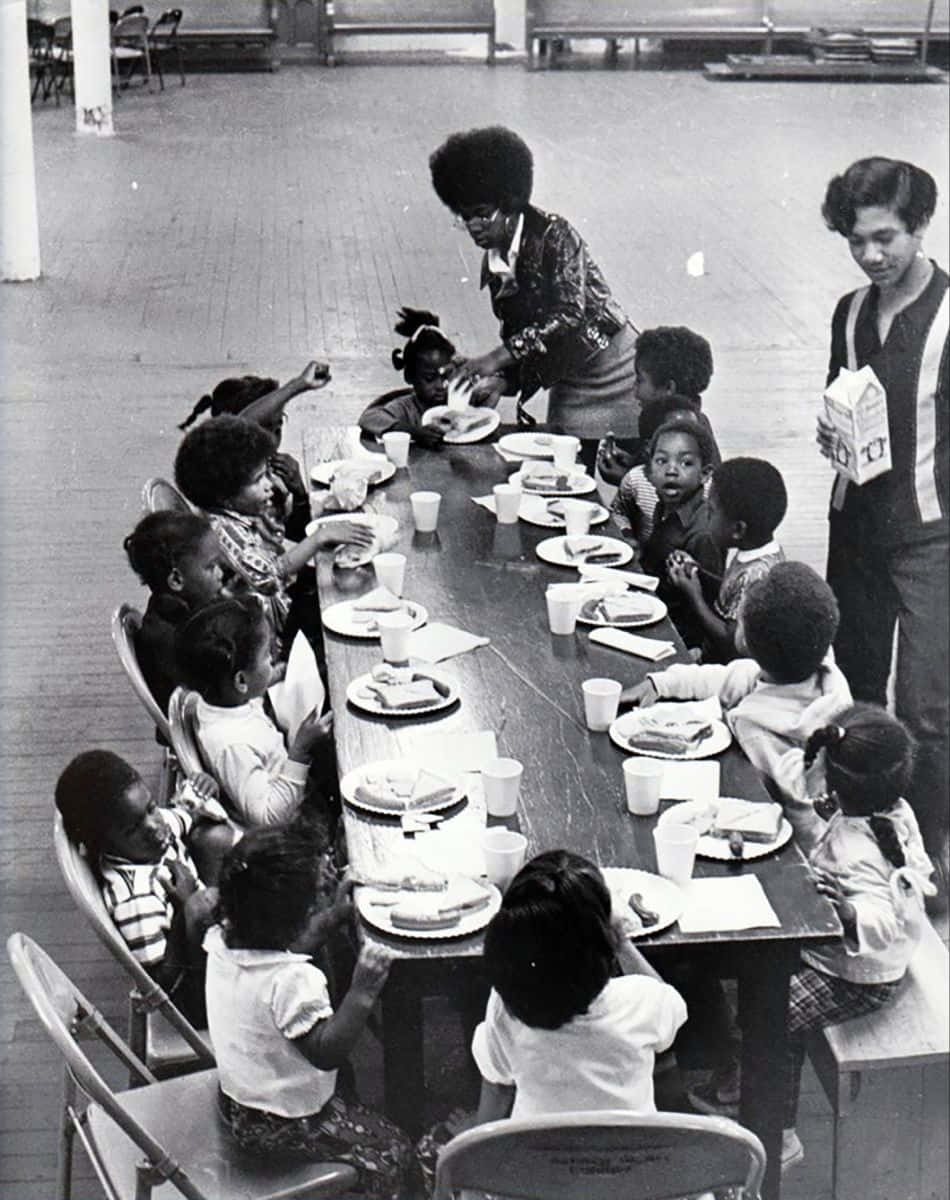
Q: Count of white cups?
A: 13